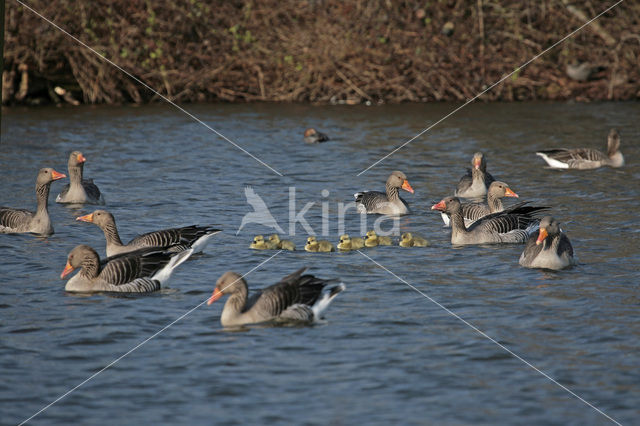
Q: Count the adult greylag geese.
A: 11